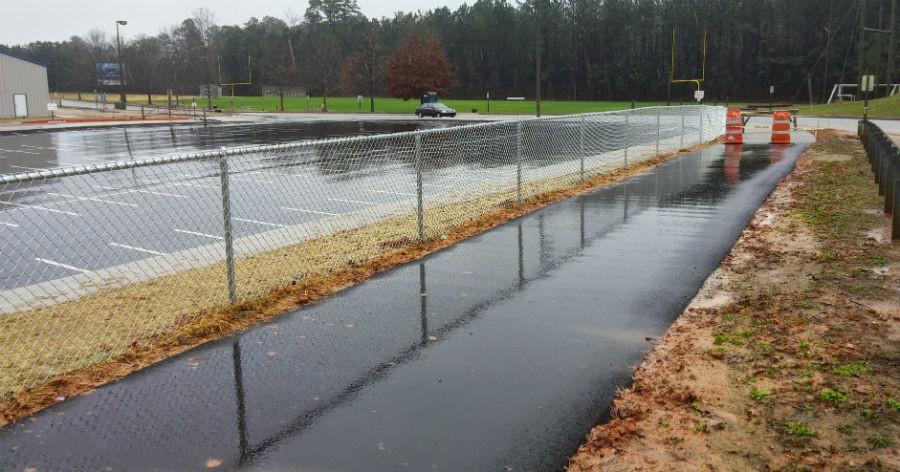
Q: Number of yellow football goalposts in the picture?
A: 2